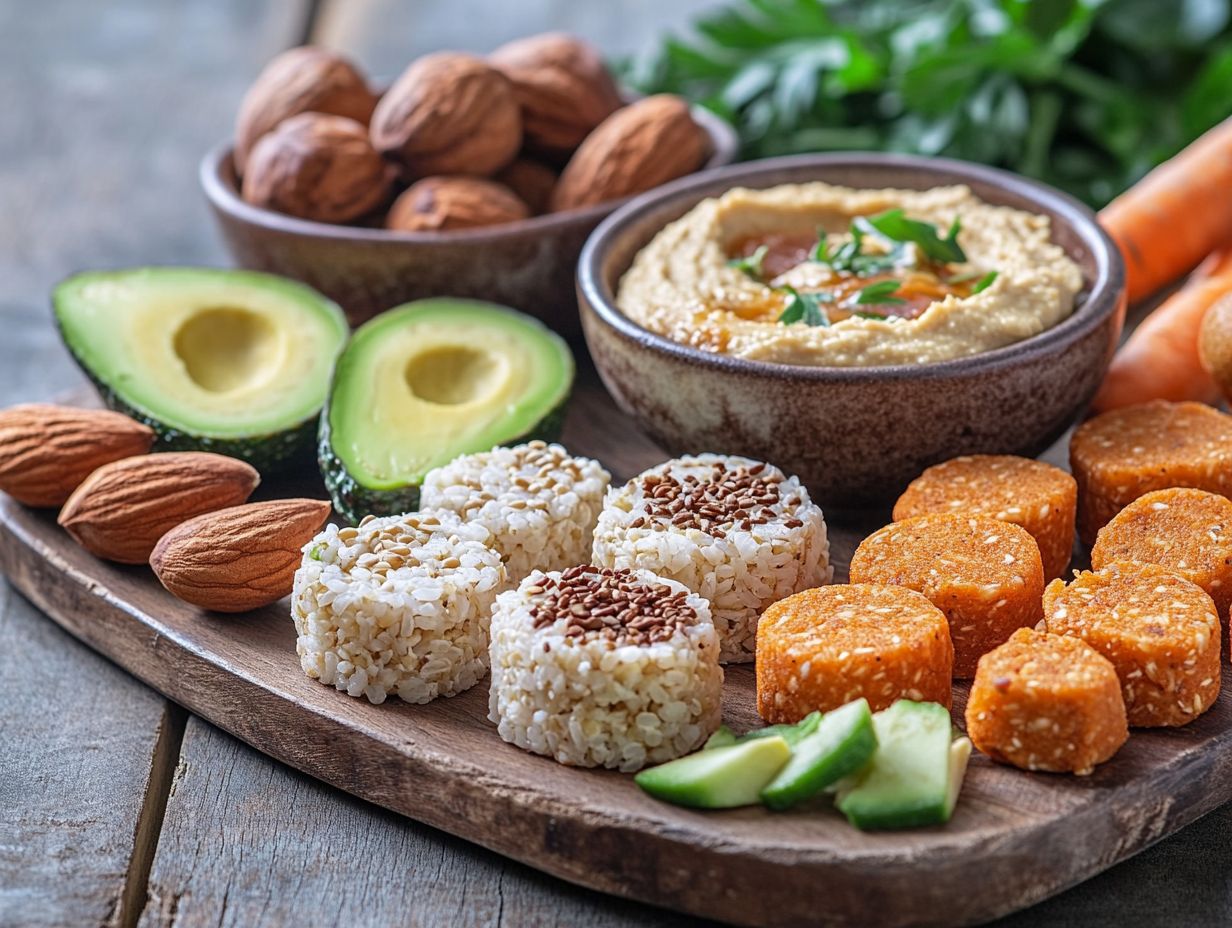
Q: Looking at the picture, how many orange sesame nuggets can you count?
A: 7